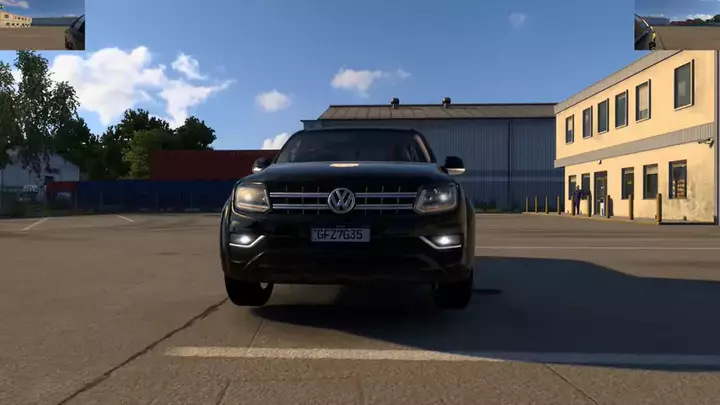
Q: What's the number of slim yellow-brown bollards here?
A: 9